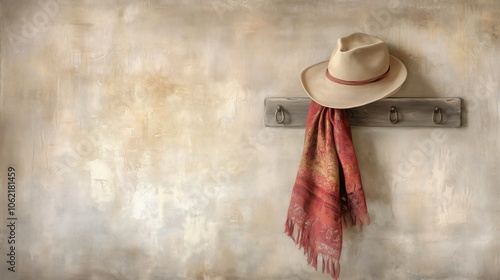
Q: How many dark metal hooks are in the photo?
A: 3